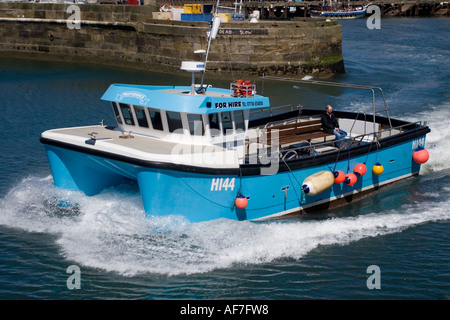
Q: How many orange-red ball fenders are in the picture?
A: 5